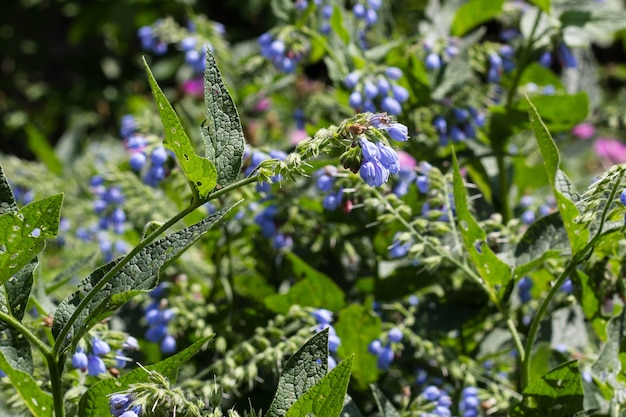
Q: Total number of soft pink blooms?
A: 6